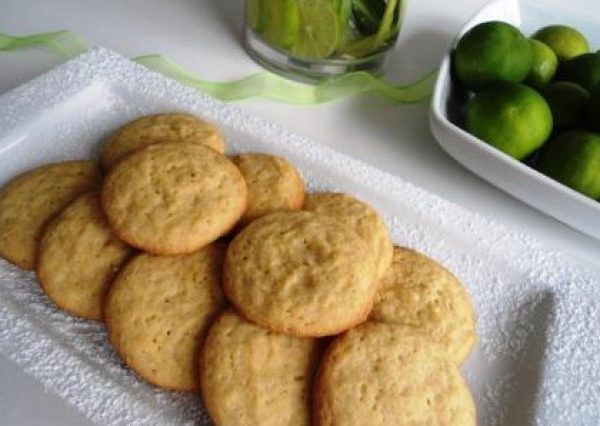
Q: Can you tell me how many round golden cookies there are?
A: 11